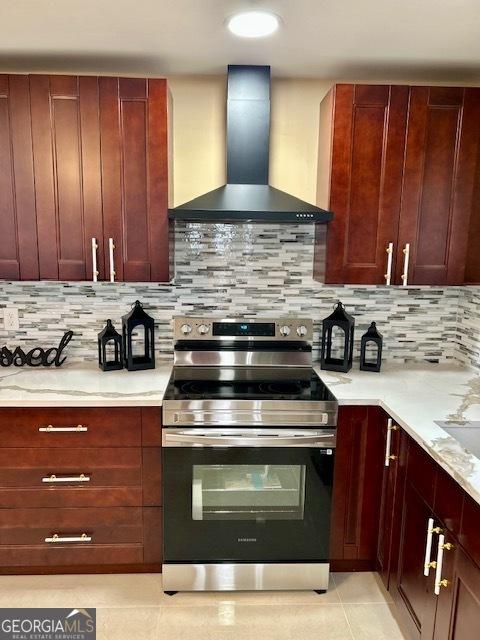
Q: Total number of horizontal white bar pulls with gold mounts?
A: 3